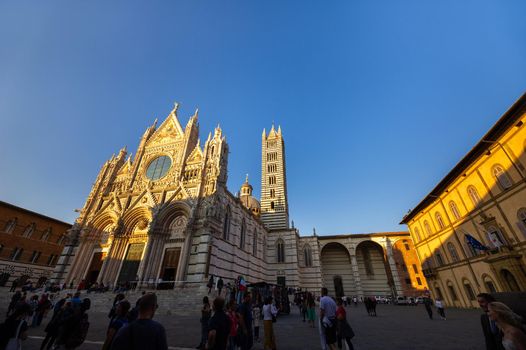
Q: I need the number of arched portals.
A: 3